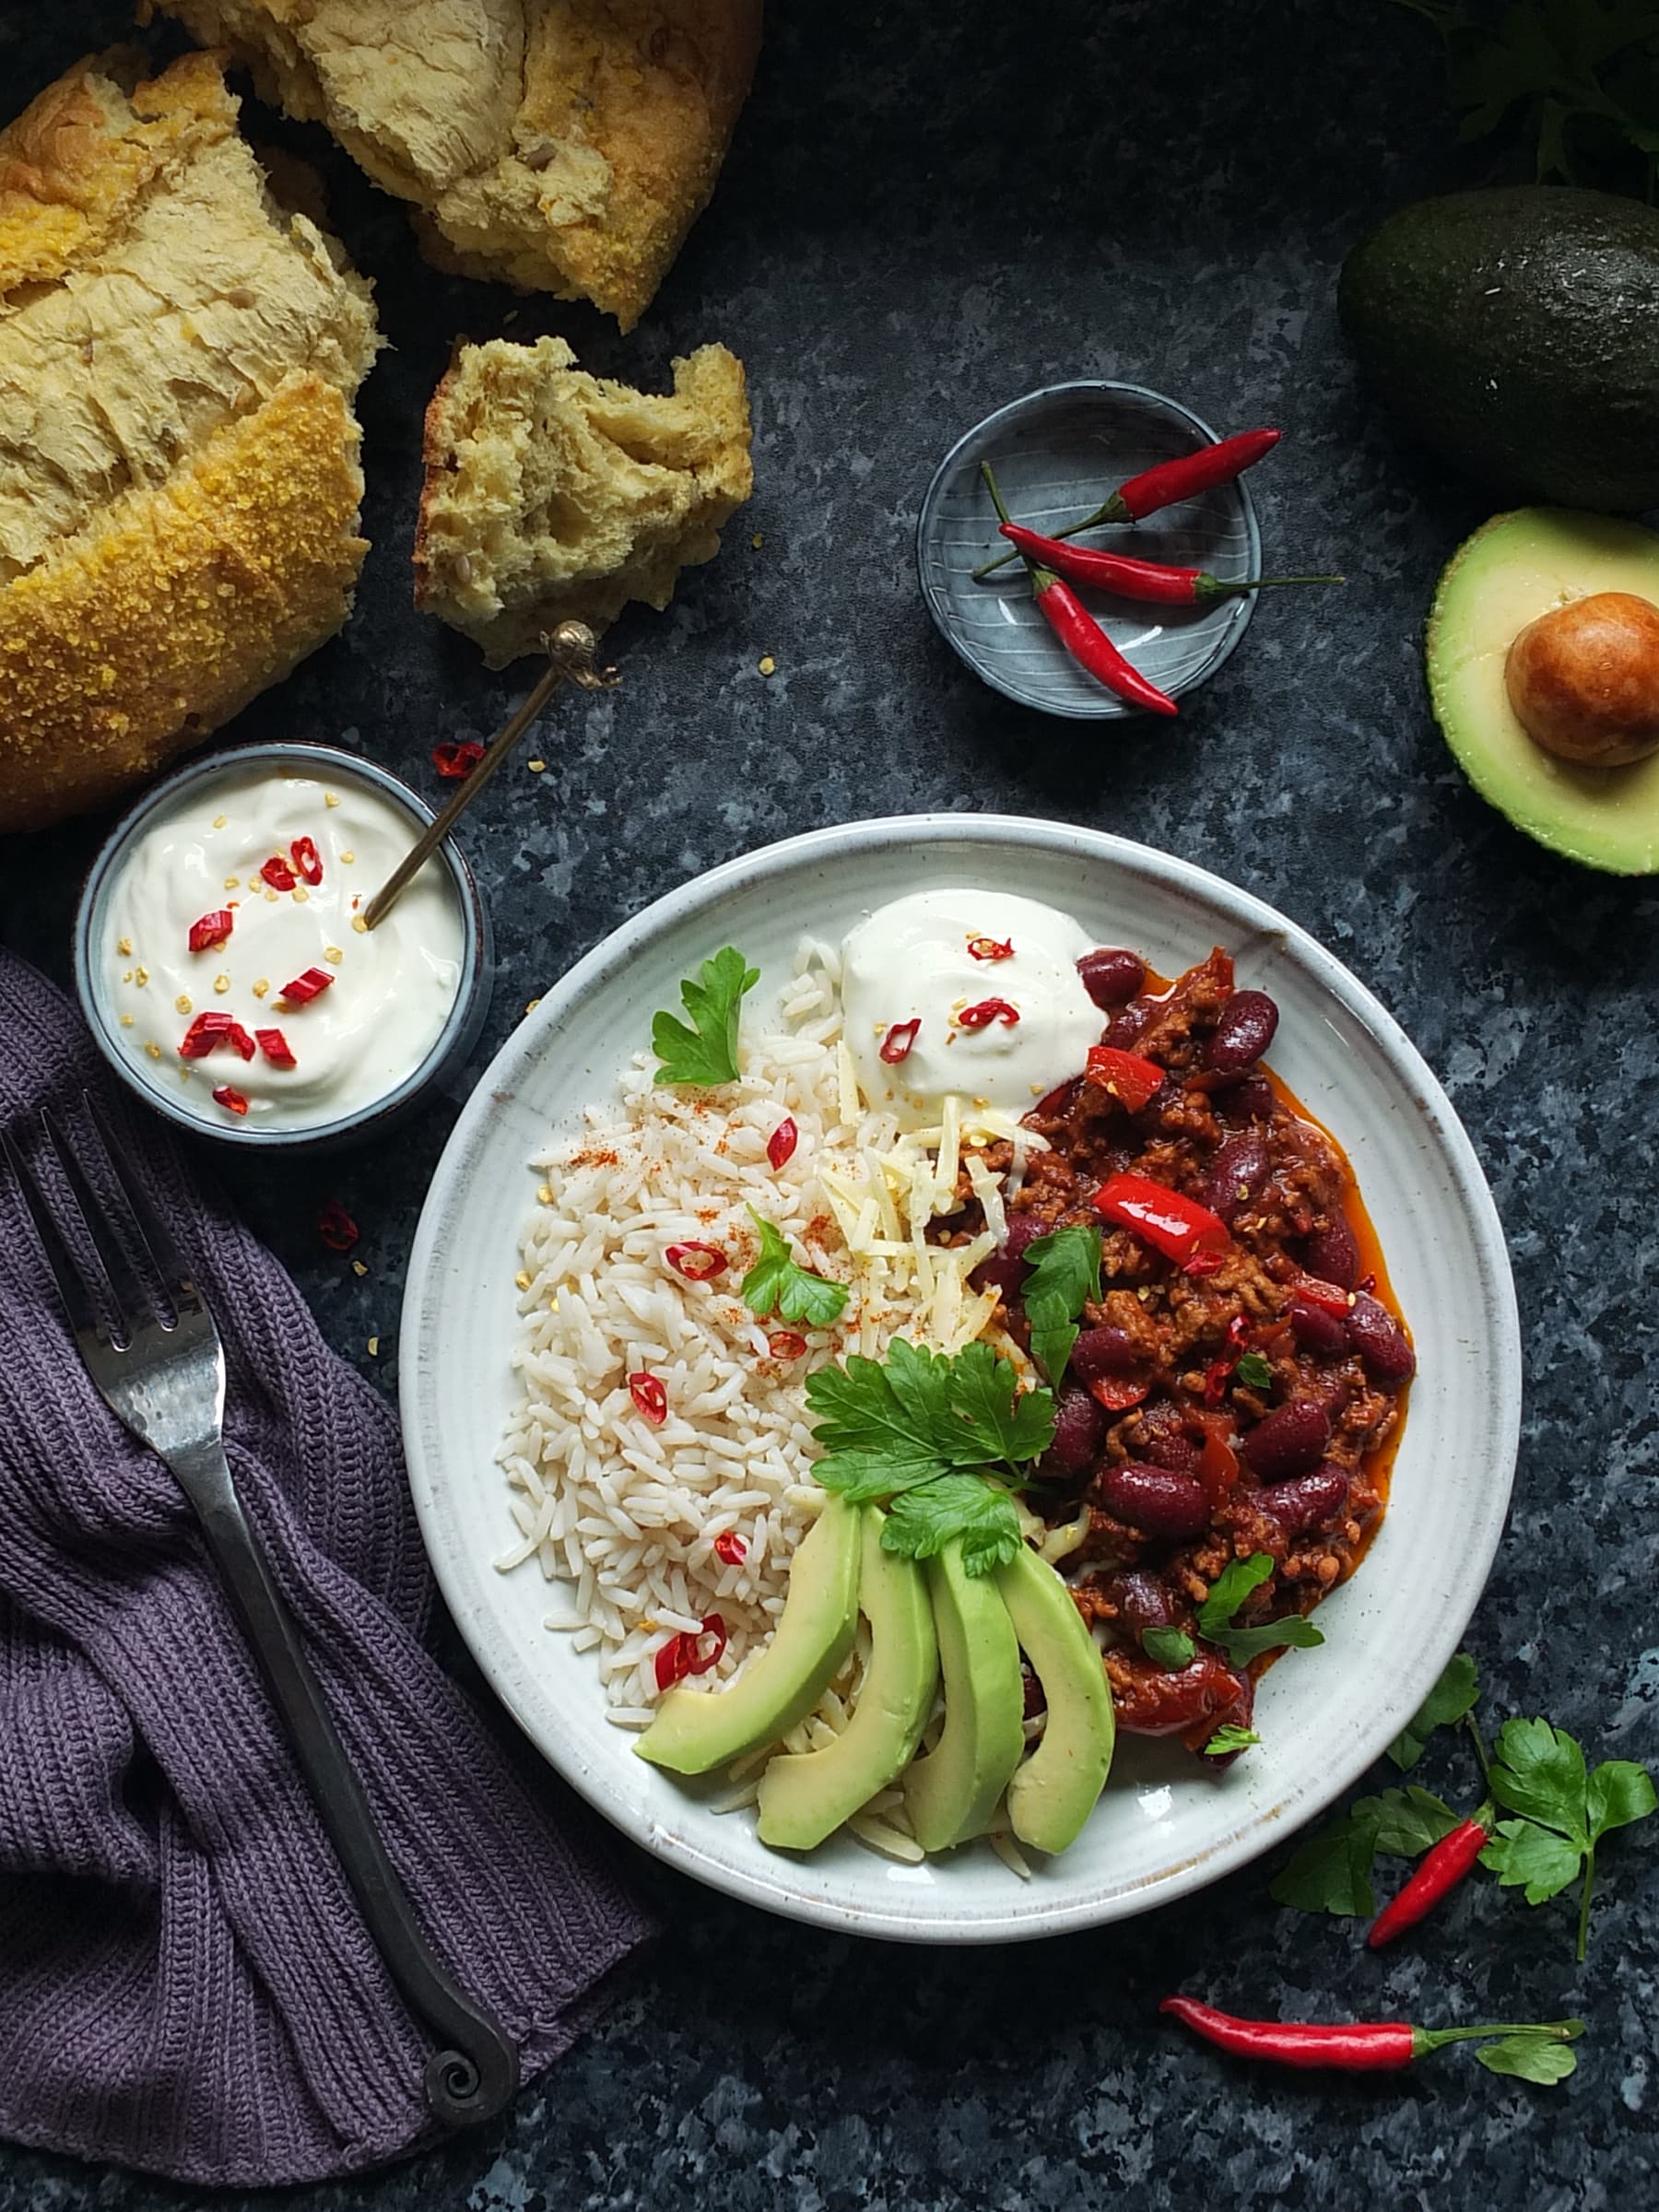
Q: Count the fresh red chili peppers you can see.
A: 5